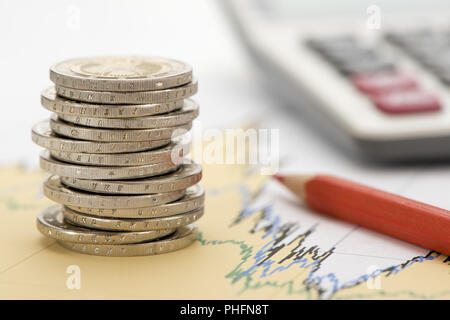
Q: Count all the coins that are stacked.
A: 14